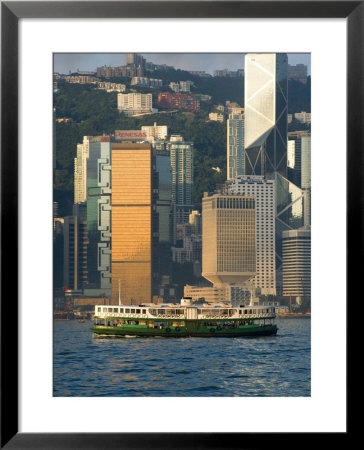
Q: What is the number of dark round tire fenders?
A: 4